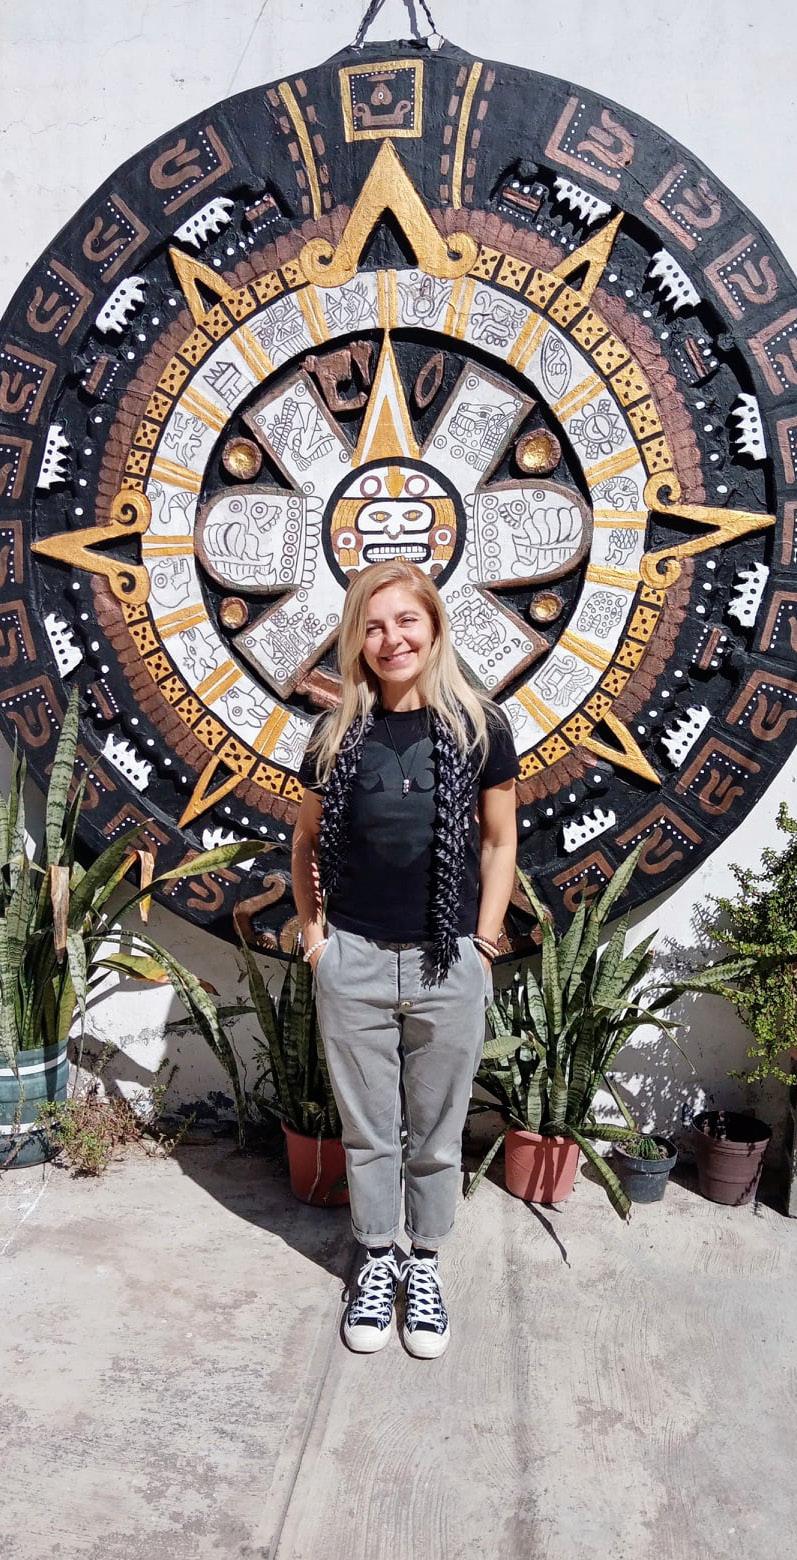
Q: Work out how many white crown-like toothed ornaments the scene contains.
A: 12